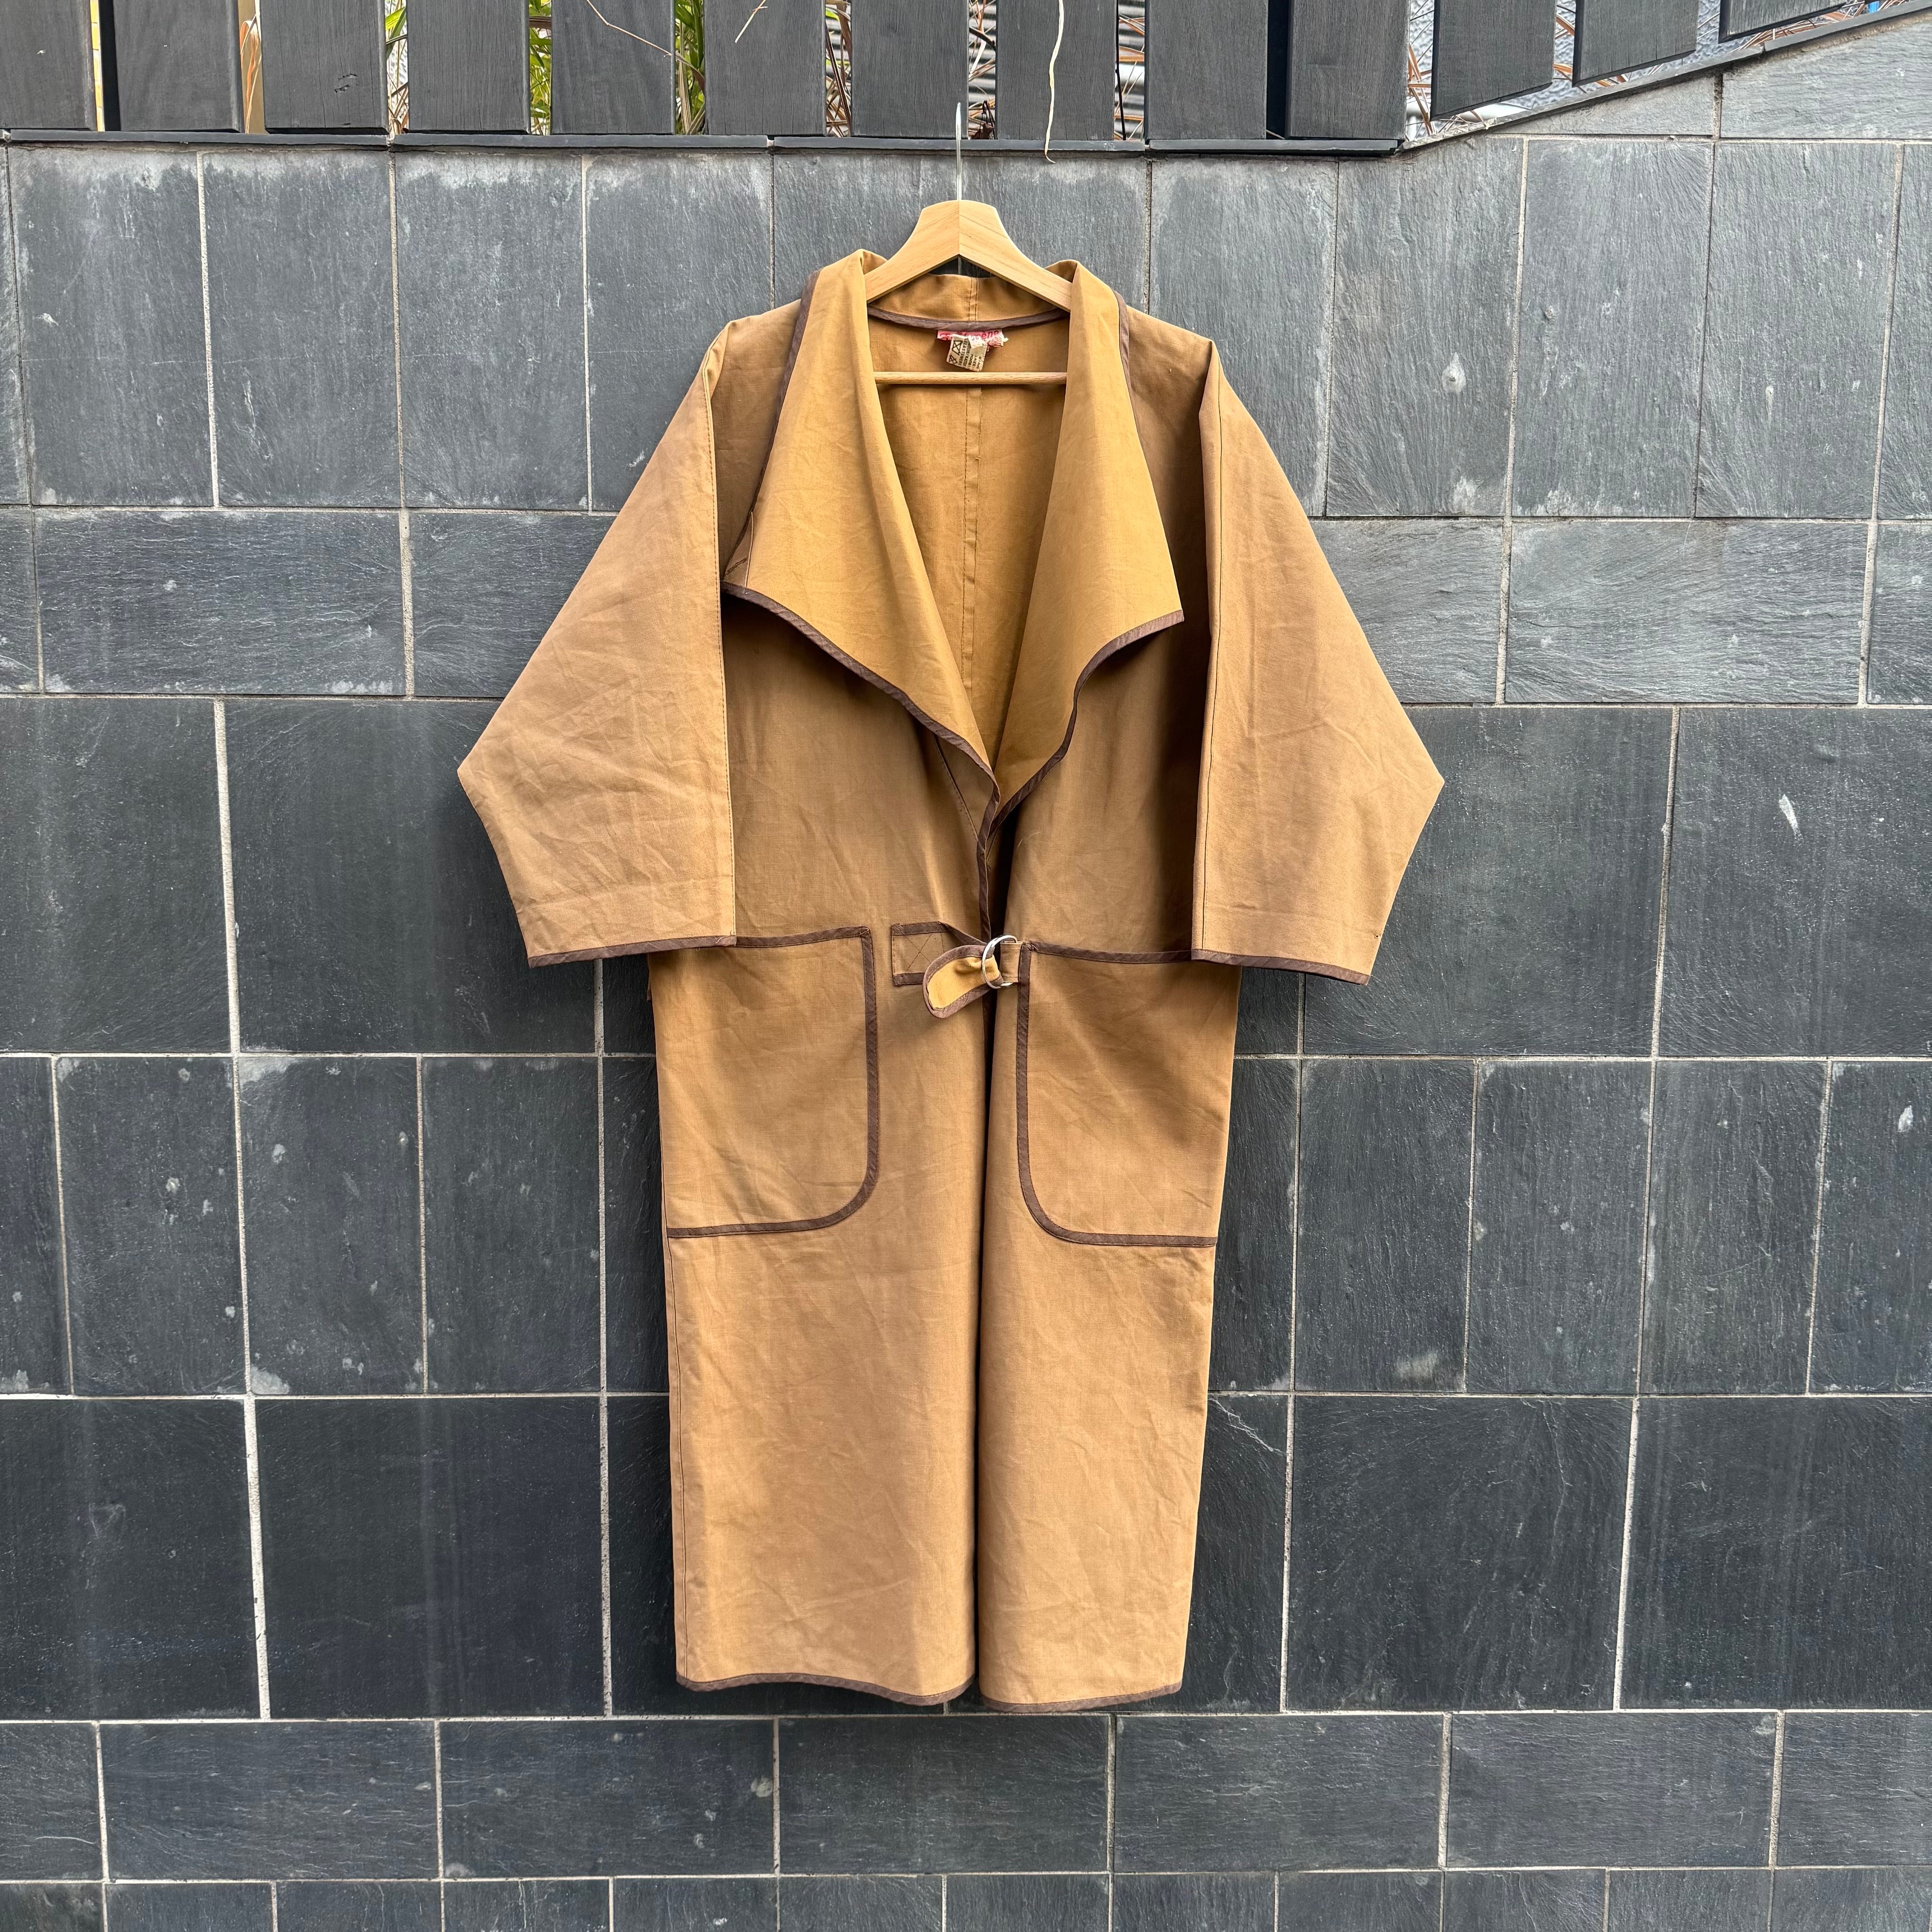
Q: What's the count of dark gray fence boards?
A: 13